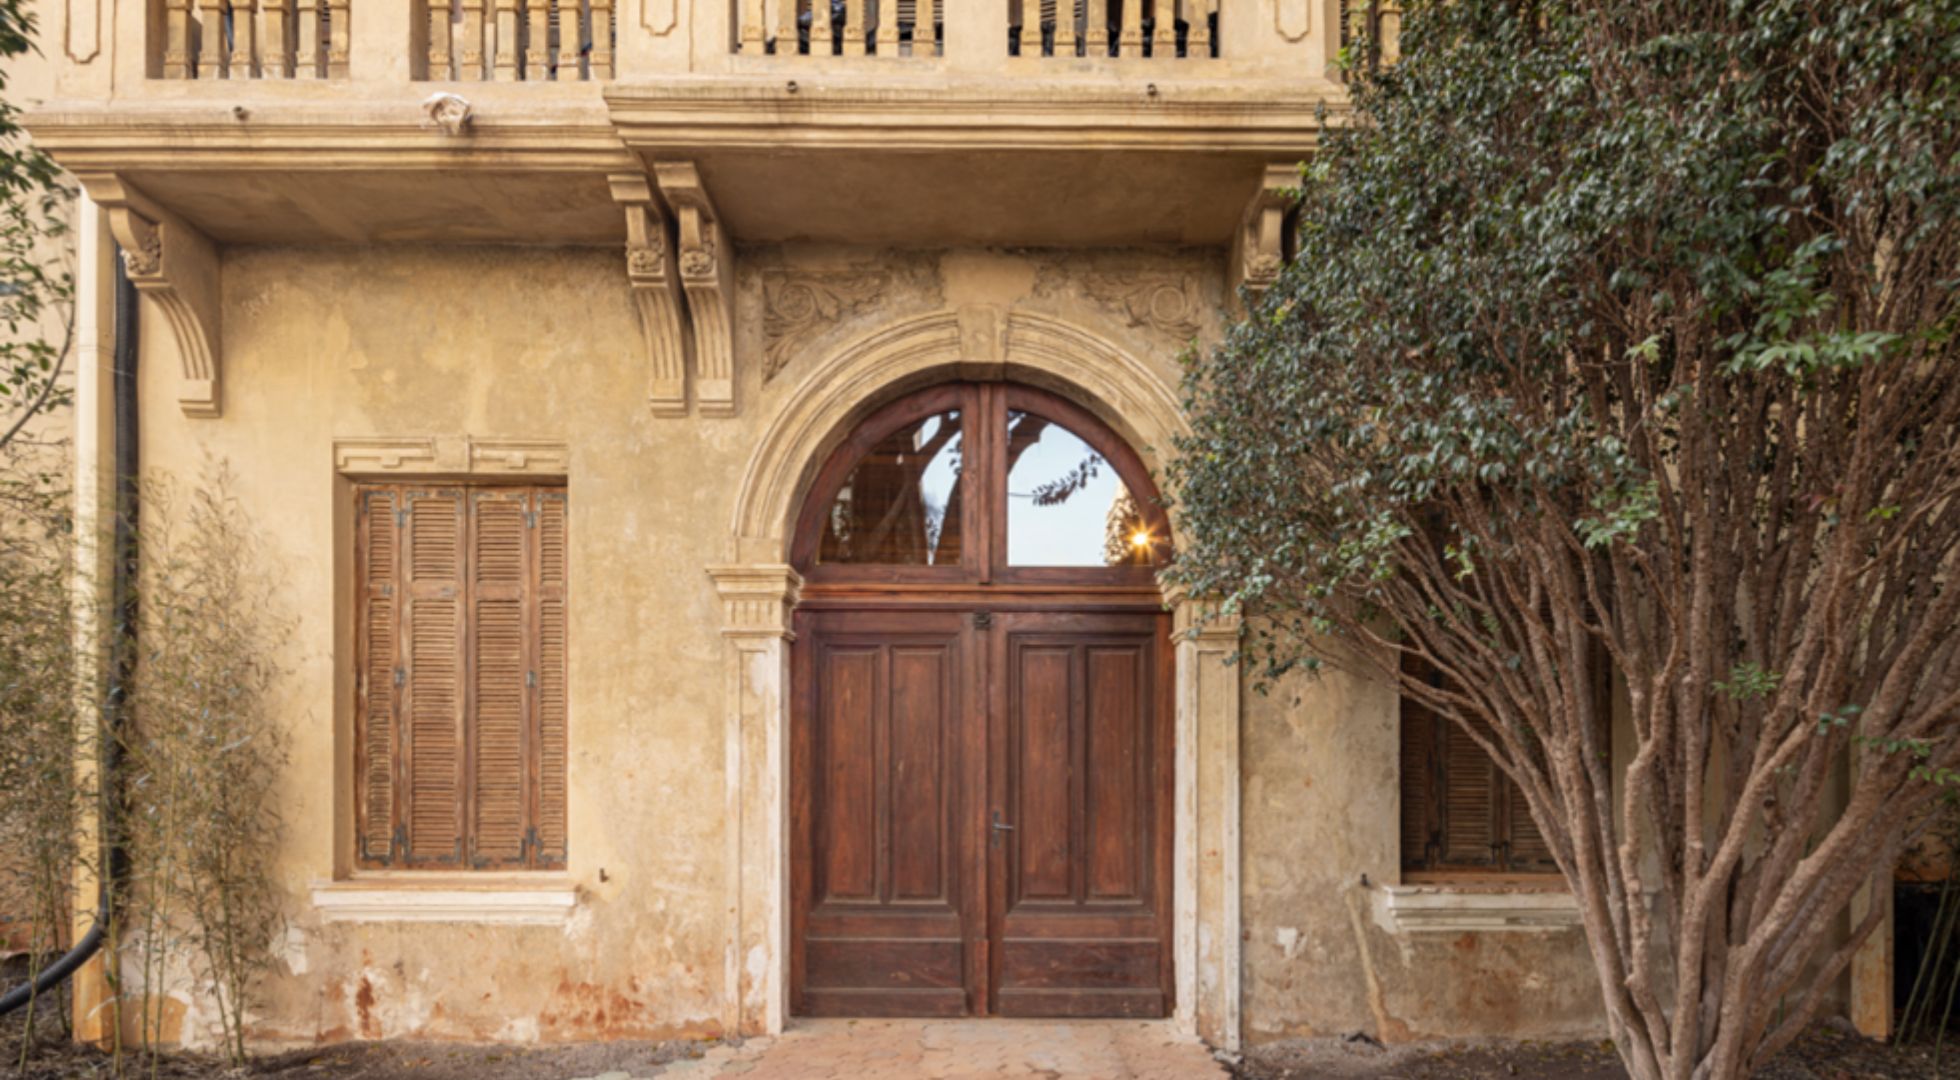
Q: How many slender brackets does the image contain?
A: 4